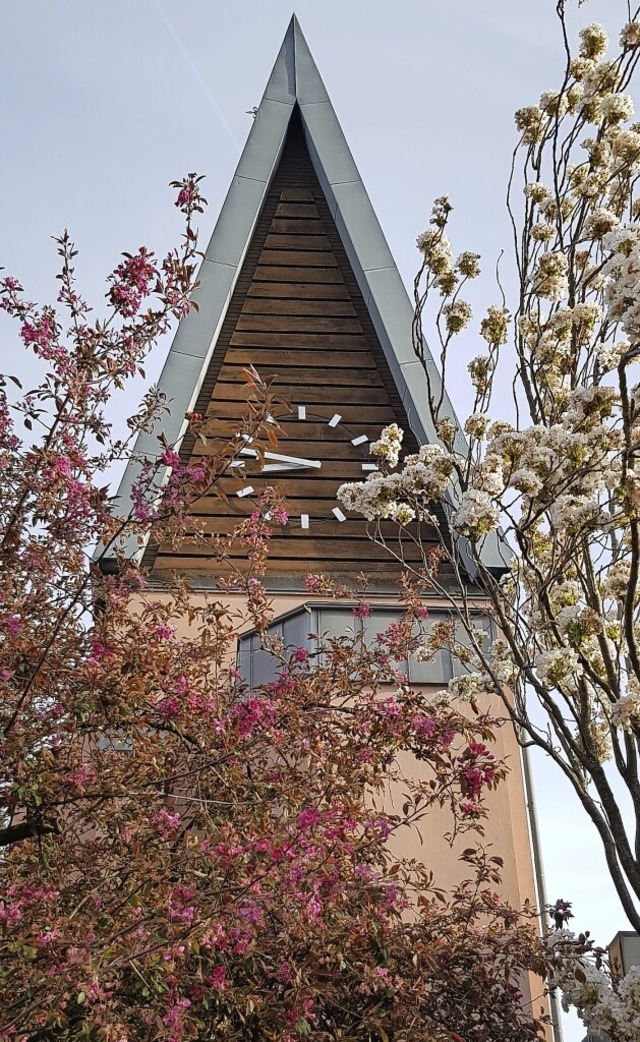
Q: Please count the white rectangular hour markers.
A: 11